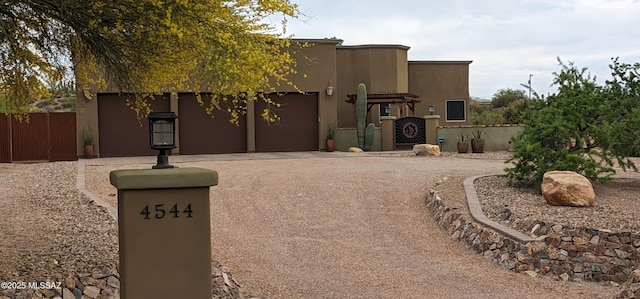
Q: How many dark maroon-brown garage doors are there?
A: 3